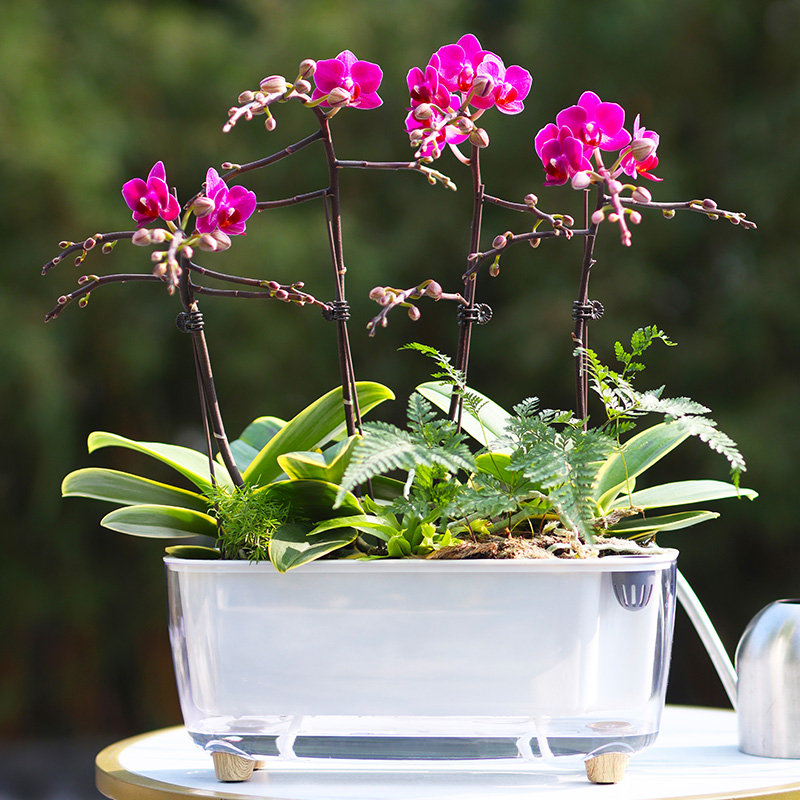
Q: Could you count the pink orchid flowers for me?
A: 10